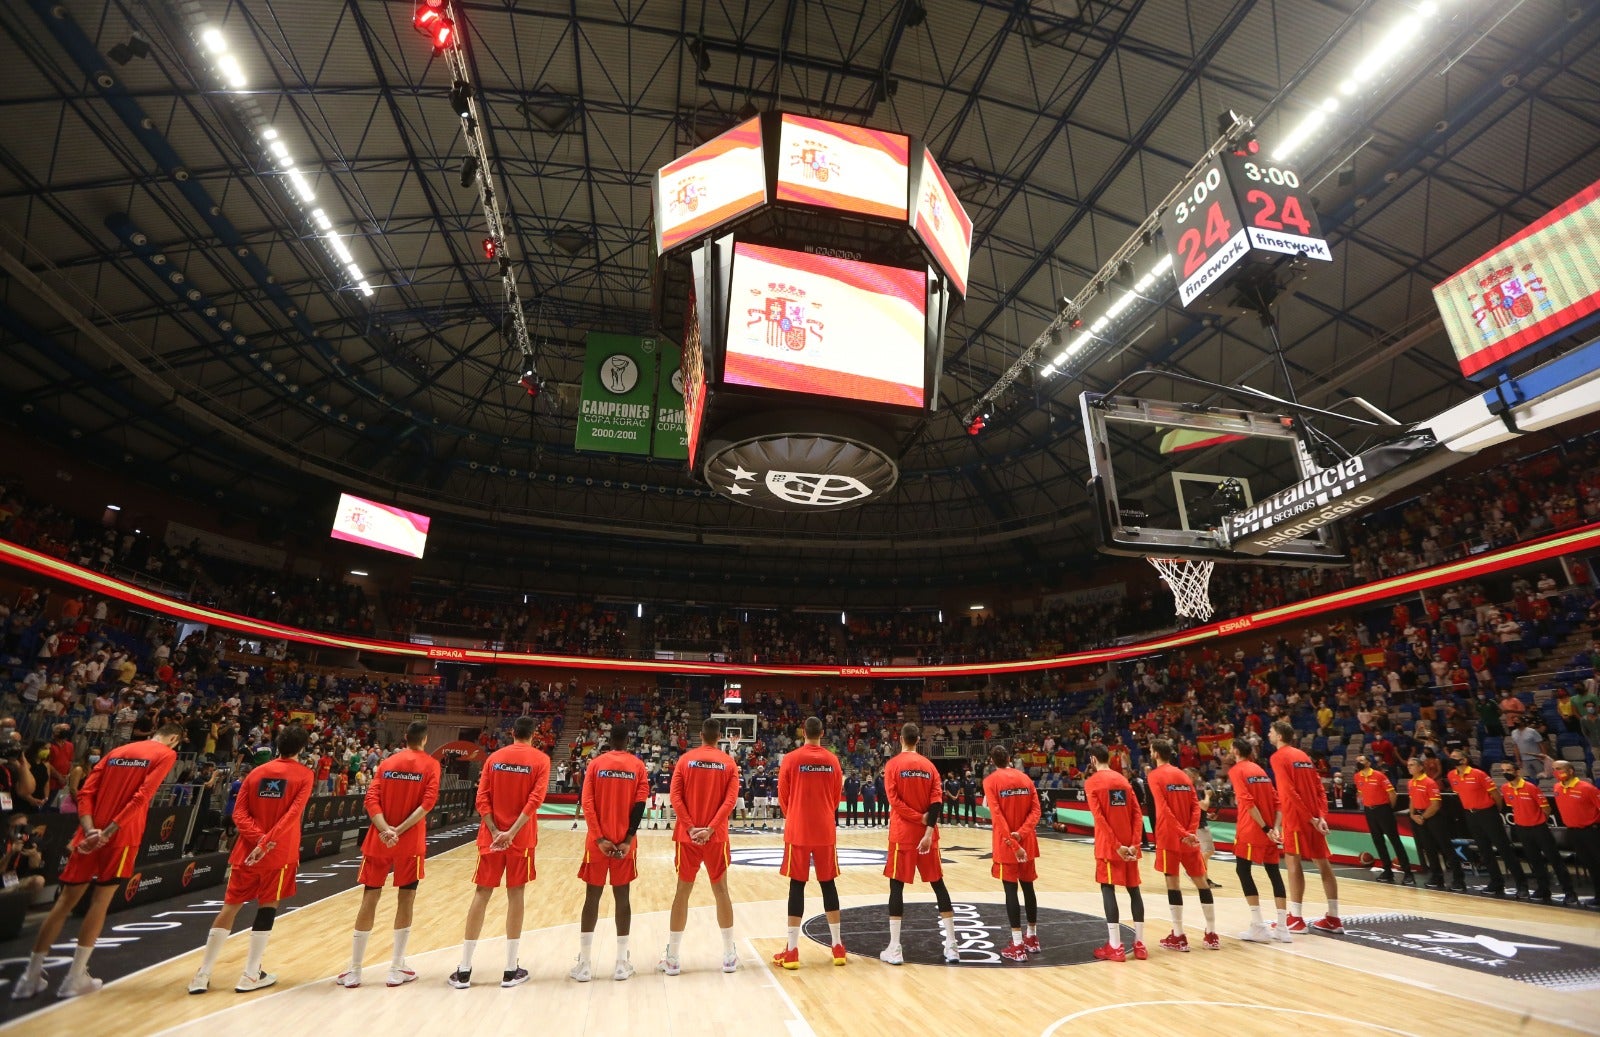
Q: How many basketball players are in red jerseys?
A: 13